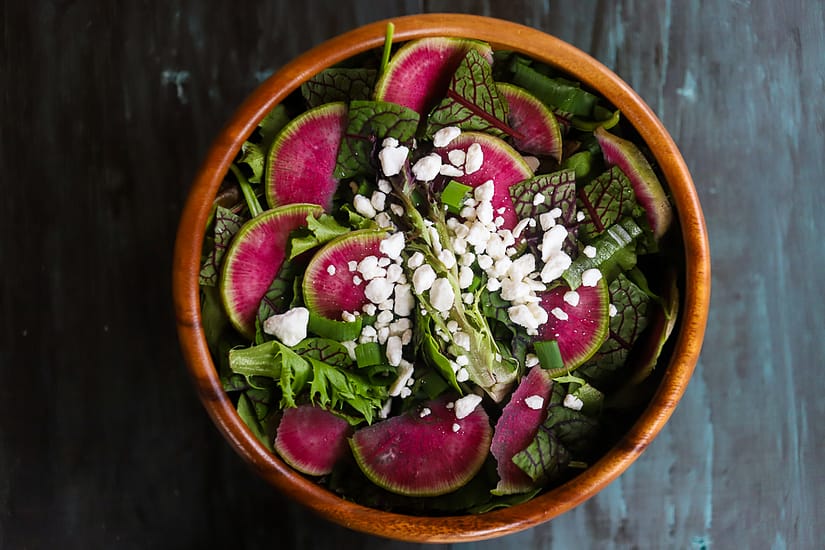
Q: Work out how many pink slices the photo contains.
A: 11